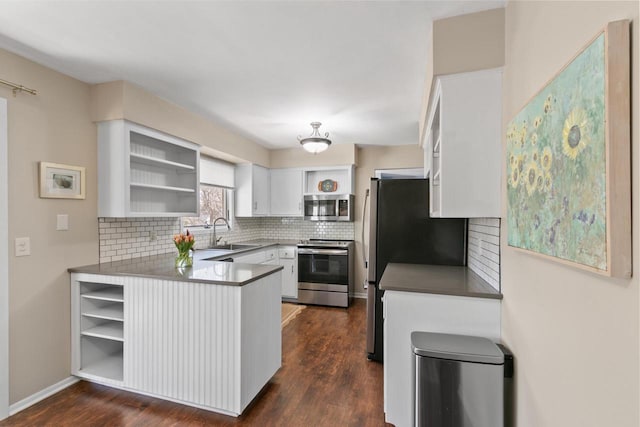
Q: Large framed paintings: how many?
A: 1